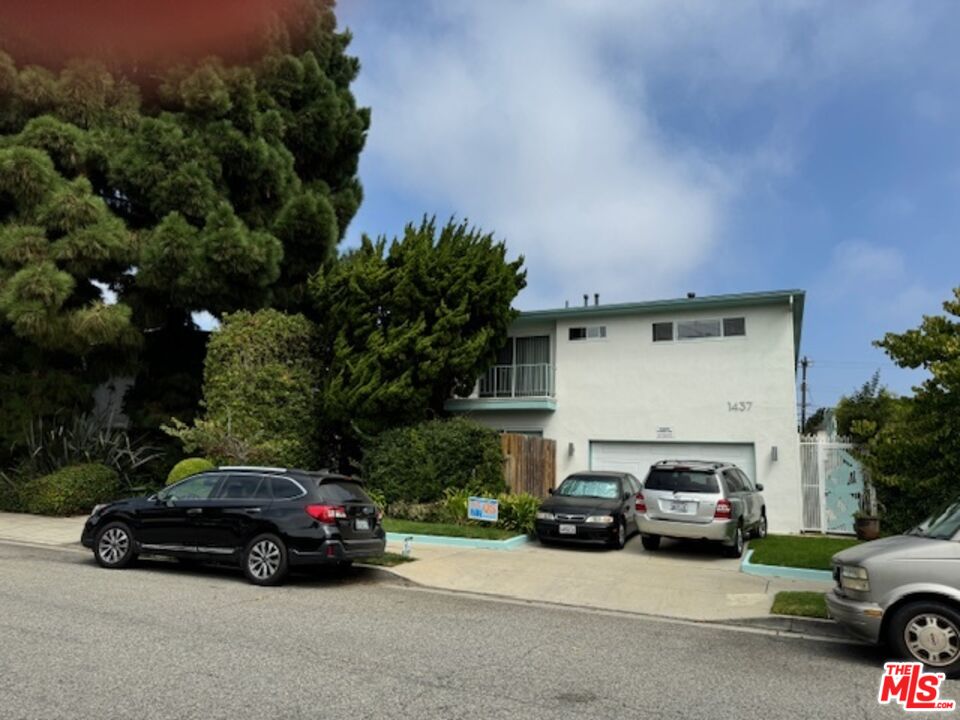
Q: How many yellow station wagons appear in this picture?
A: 0